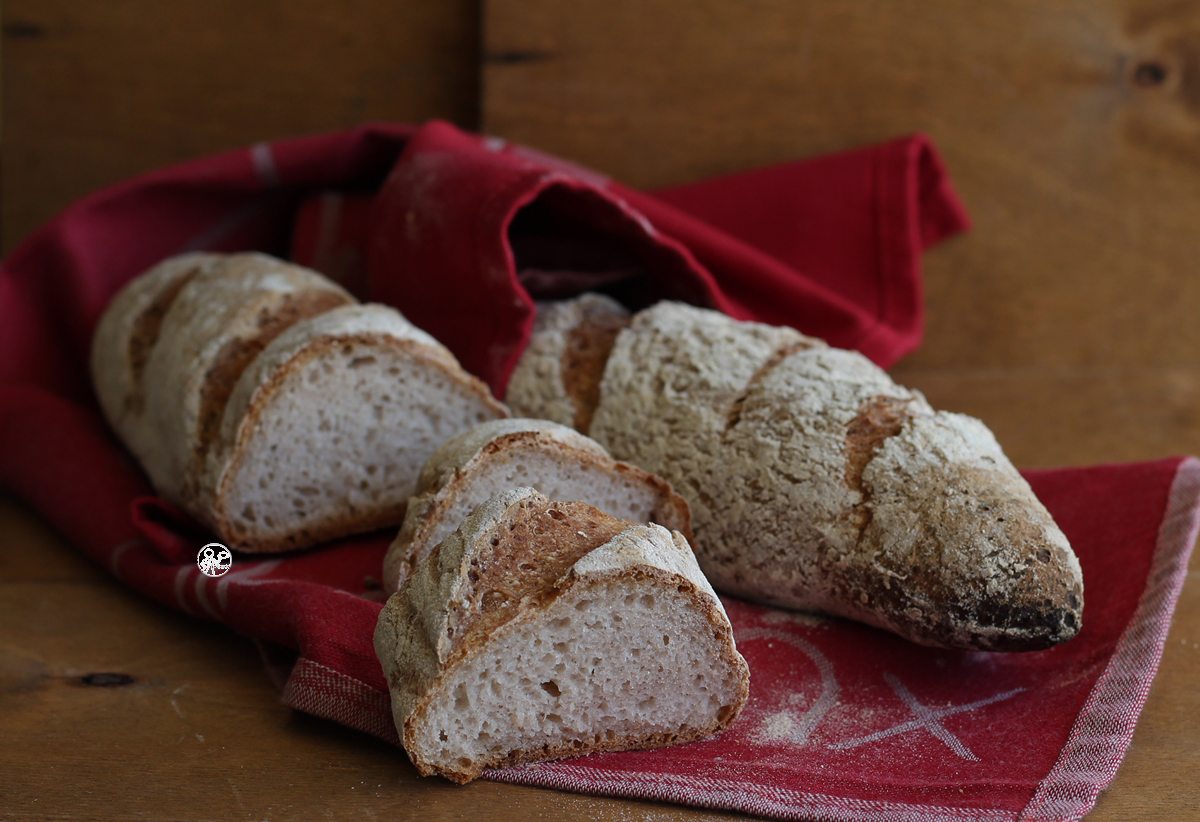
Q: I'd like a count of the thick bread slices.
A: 2